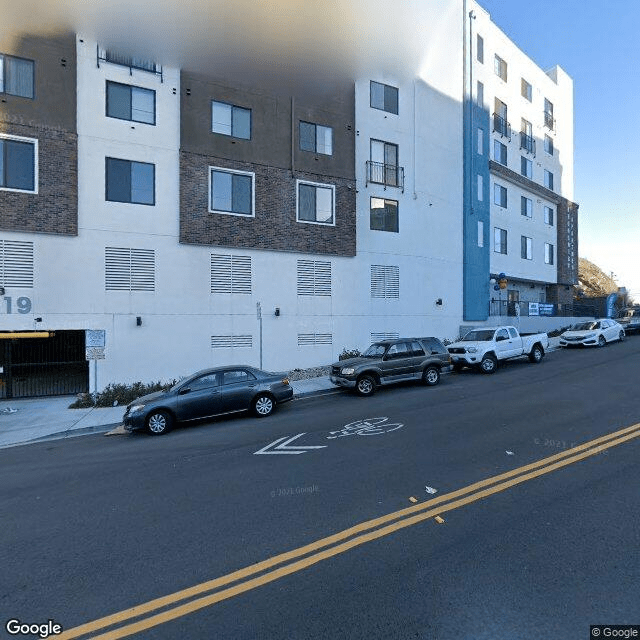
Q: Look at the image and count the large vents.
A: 5